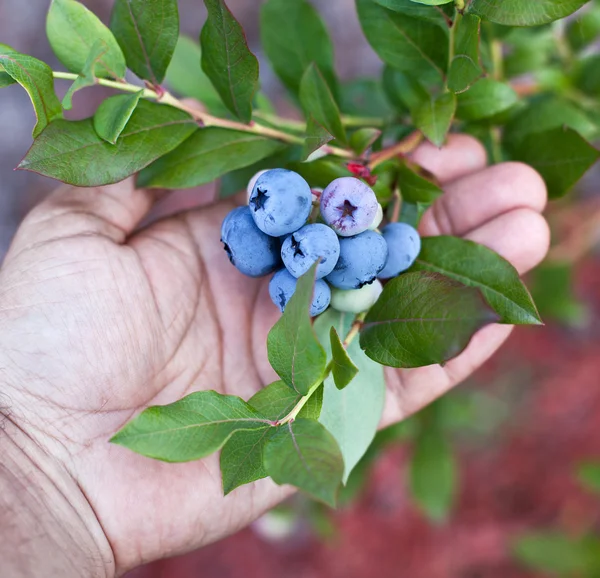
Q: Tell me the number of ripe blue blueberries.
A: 6